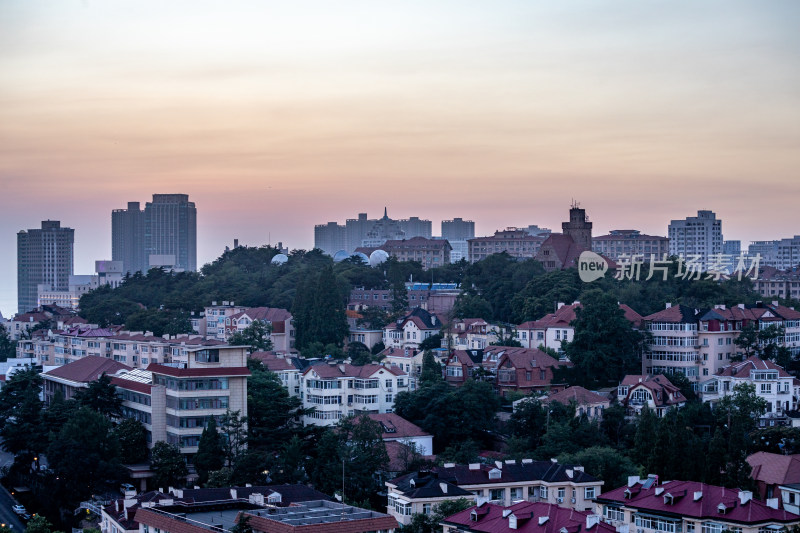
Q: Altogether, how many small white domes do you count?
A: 4